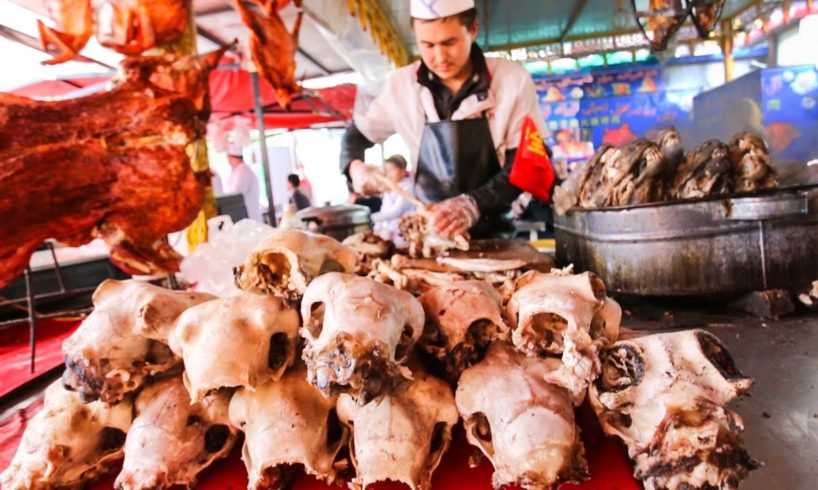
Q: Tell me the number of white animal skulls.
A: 12